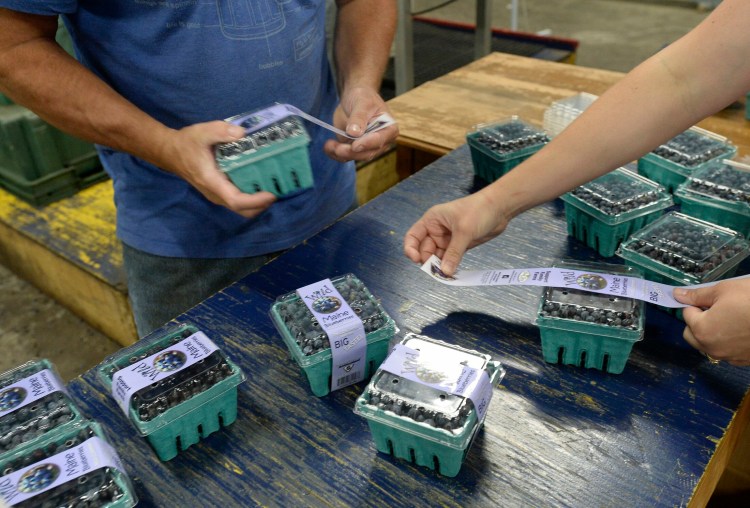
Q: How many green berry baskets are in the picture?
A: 12